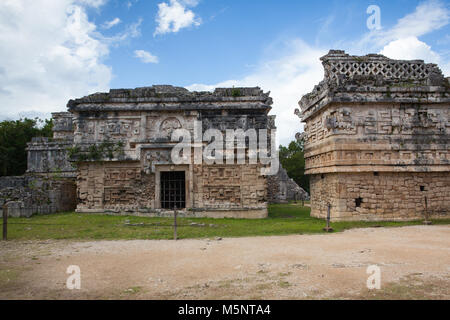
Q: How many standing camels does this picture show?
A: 0